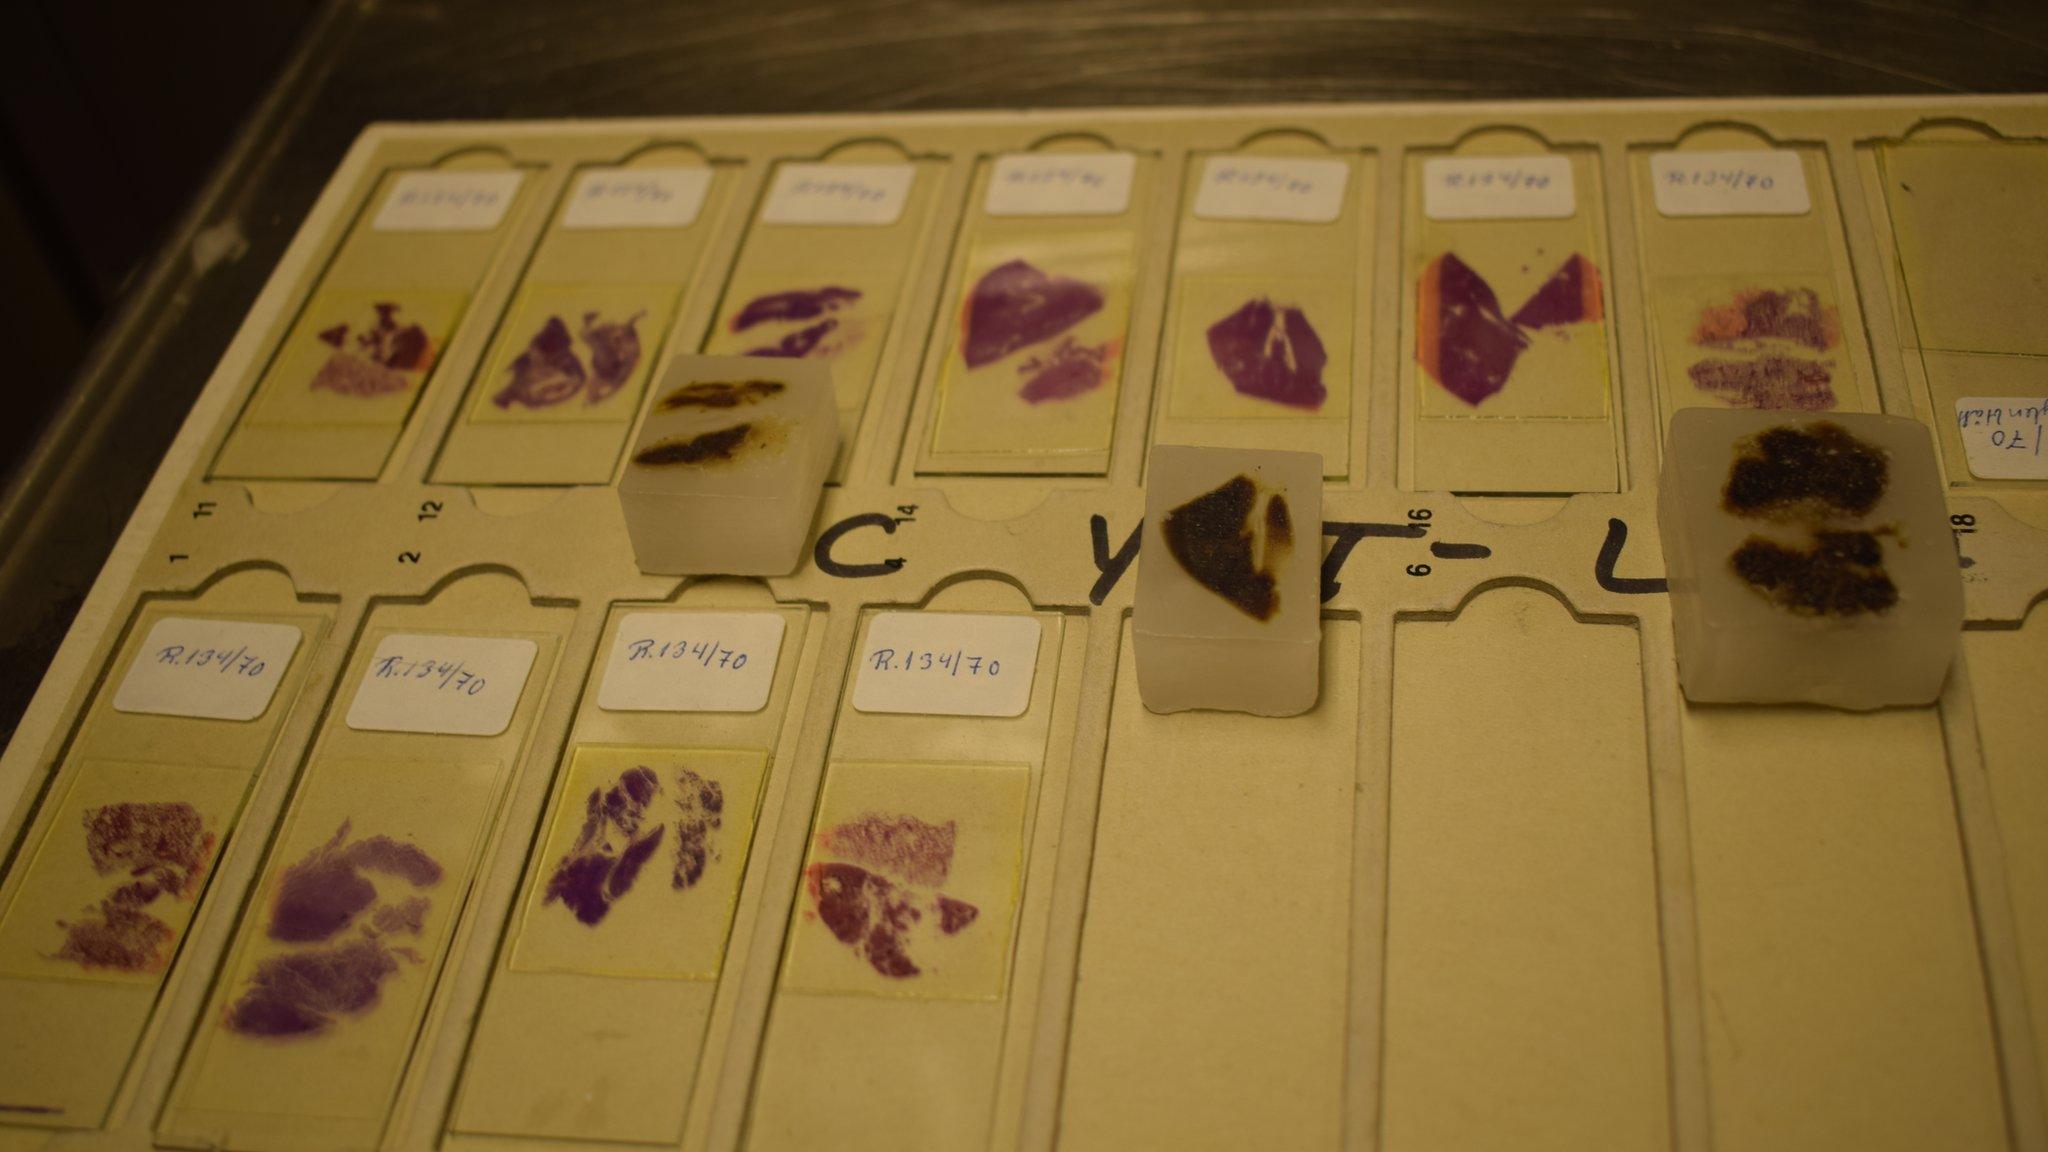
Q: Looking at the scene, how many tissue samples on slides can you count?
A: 11